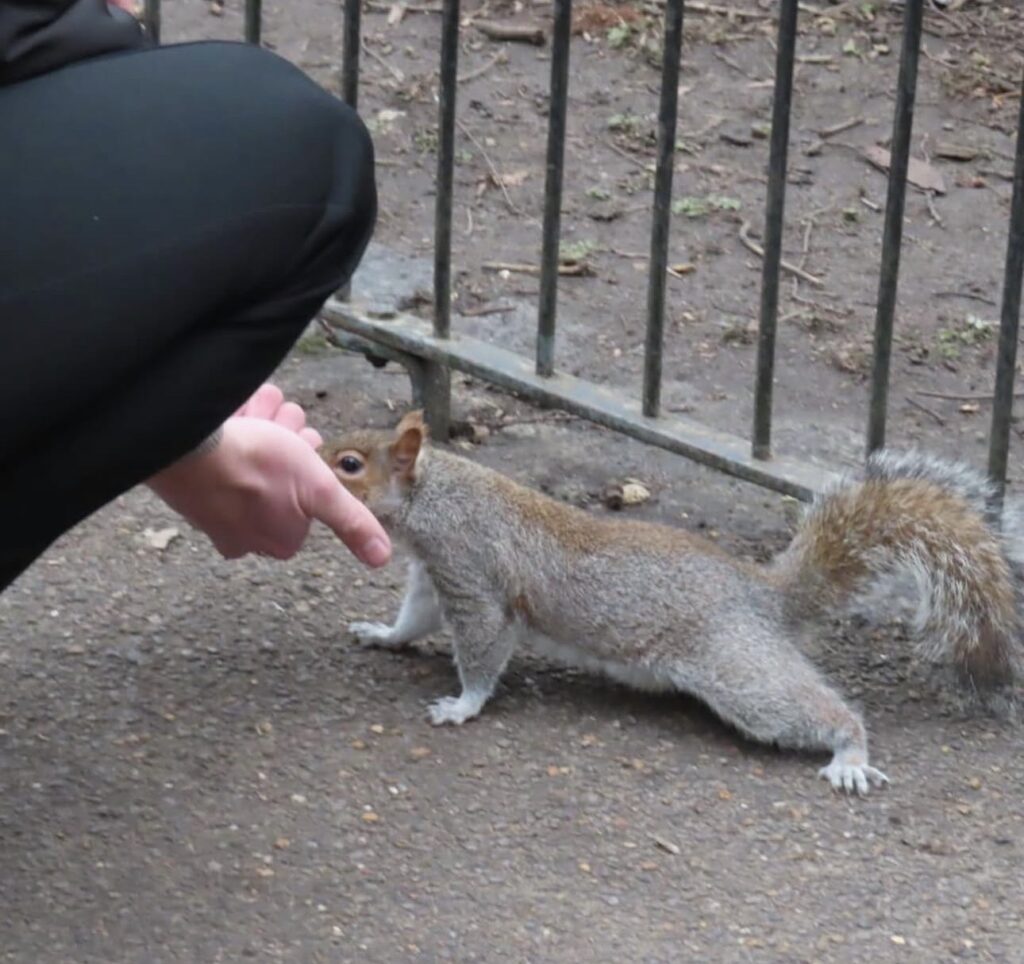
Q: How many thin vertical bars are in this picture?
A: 9